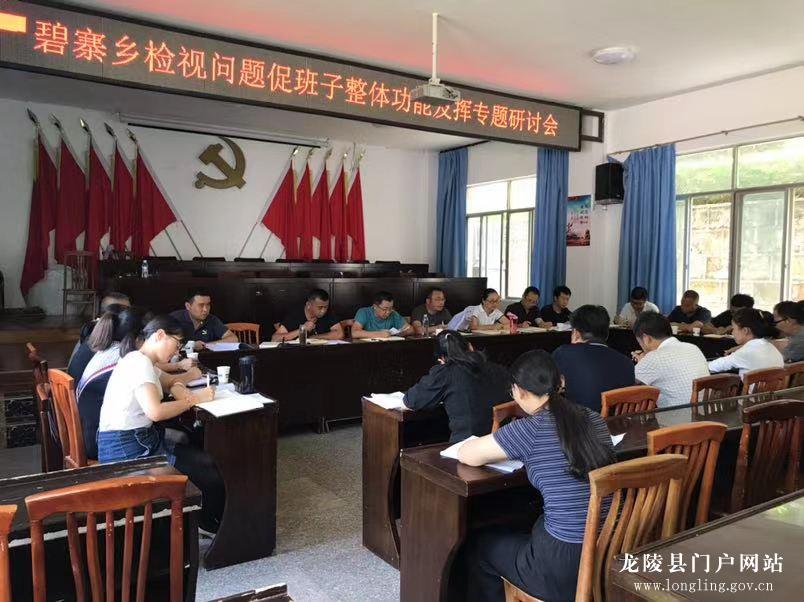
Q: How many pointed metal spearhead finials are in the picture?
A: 10